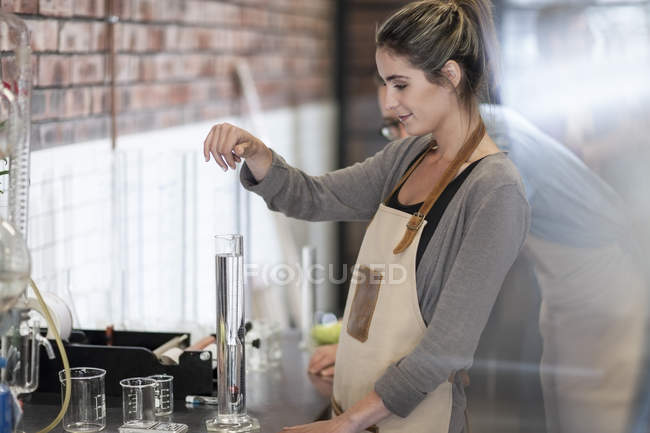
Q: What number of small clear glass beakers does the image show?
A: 3